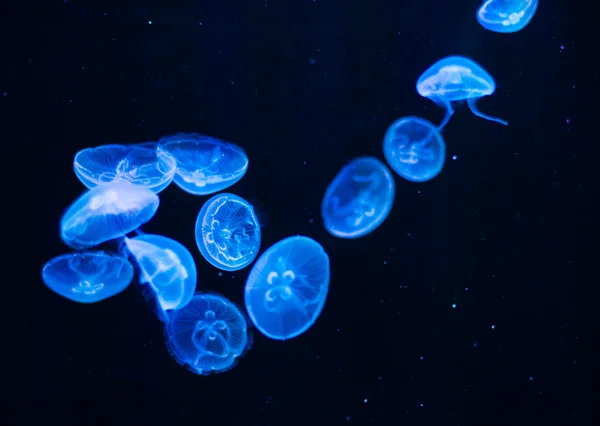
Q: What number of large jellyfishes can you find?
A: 12